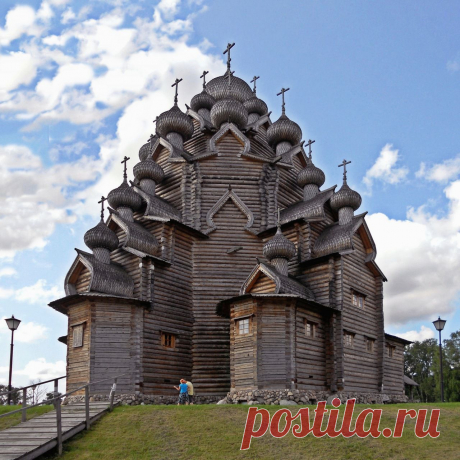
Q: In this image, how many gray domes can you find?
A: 13